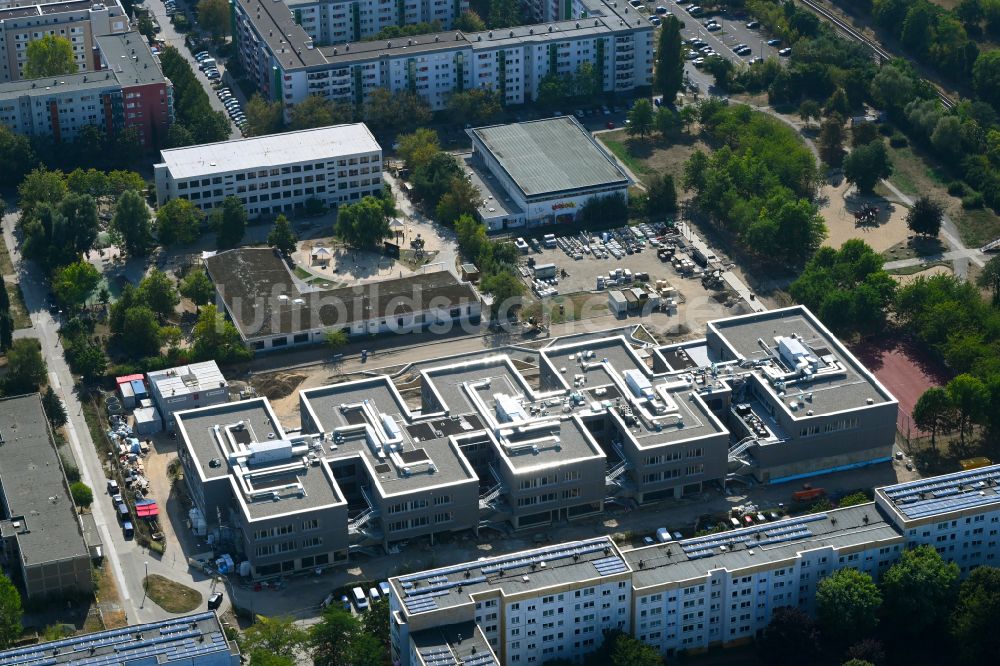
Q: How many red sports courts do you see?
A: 1